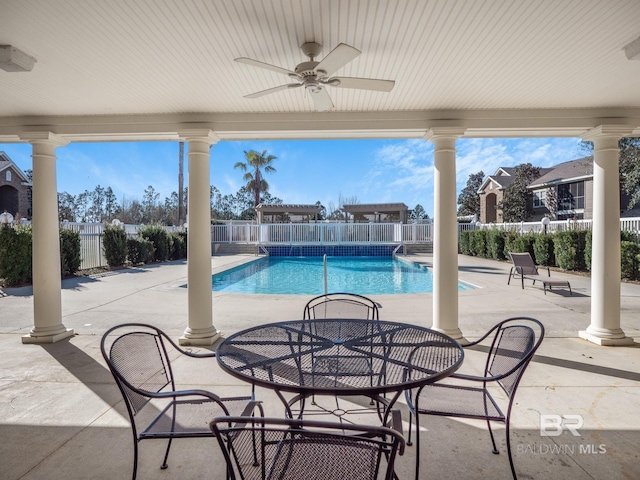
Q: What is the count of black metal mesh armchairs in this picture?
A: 4